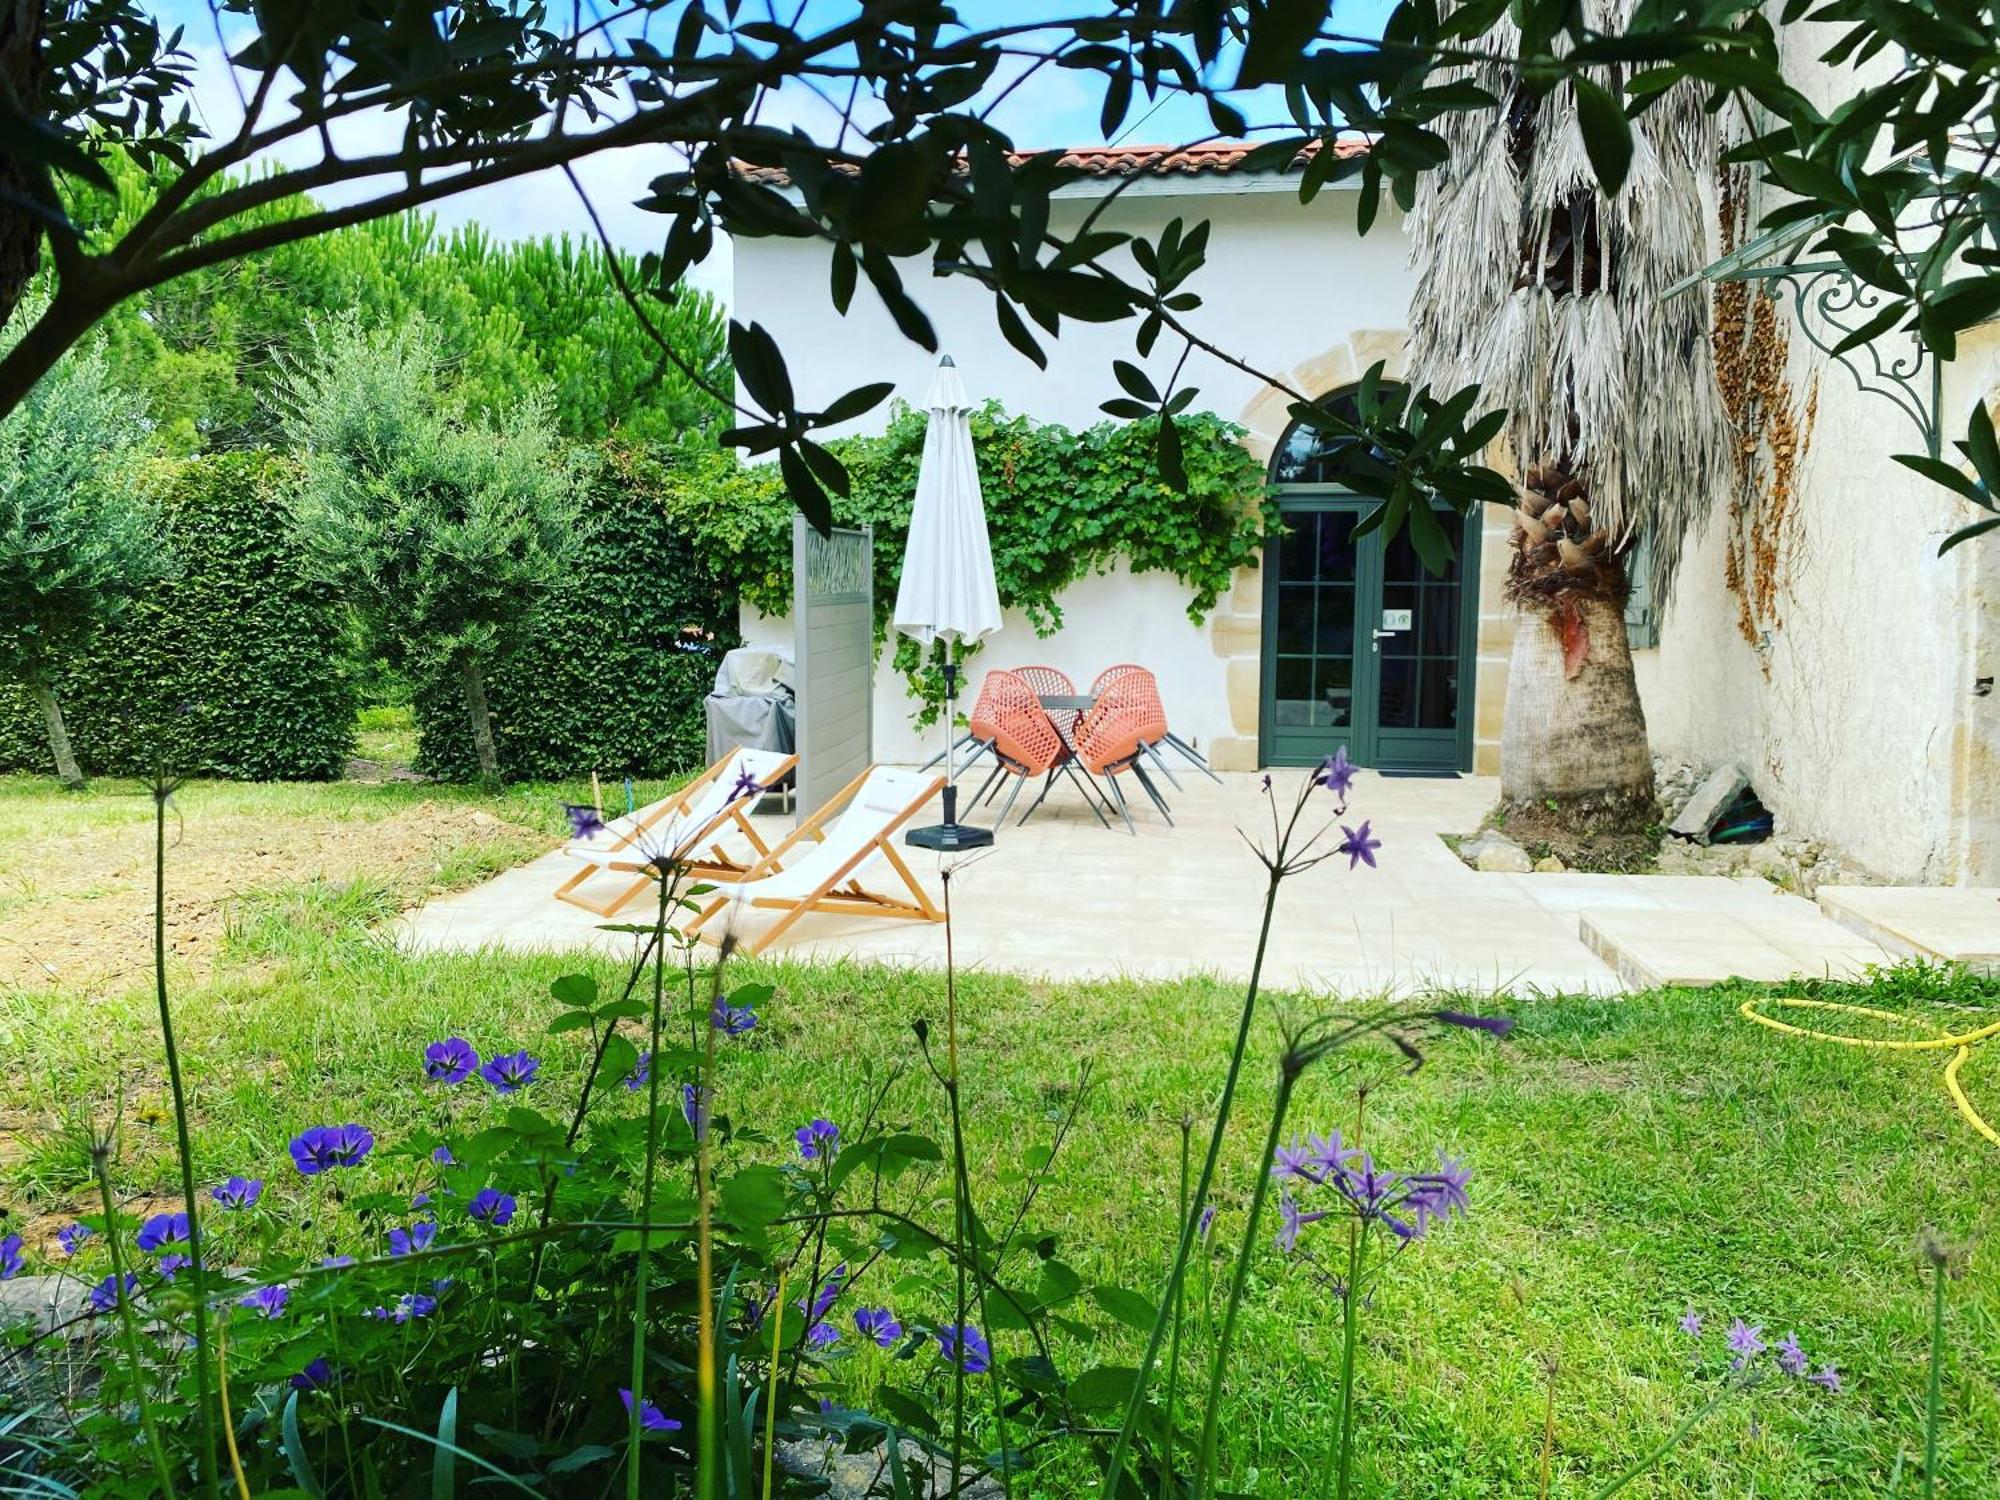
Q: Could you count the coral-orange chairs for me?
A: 4